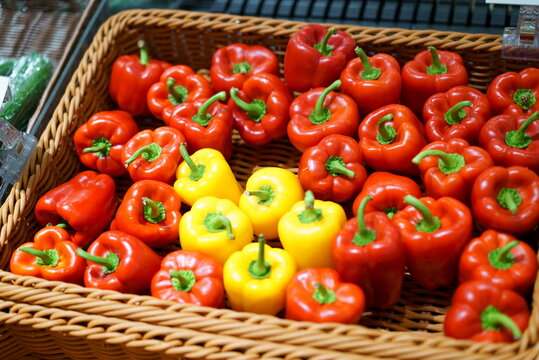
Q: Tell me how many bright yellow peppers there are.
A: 5